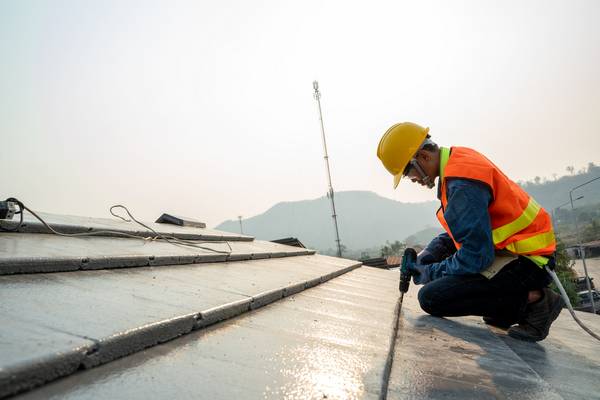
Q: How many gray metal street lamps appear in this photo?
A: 2